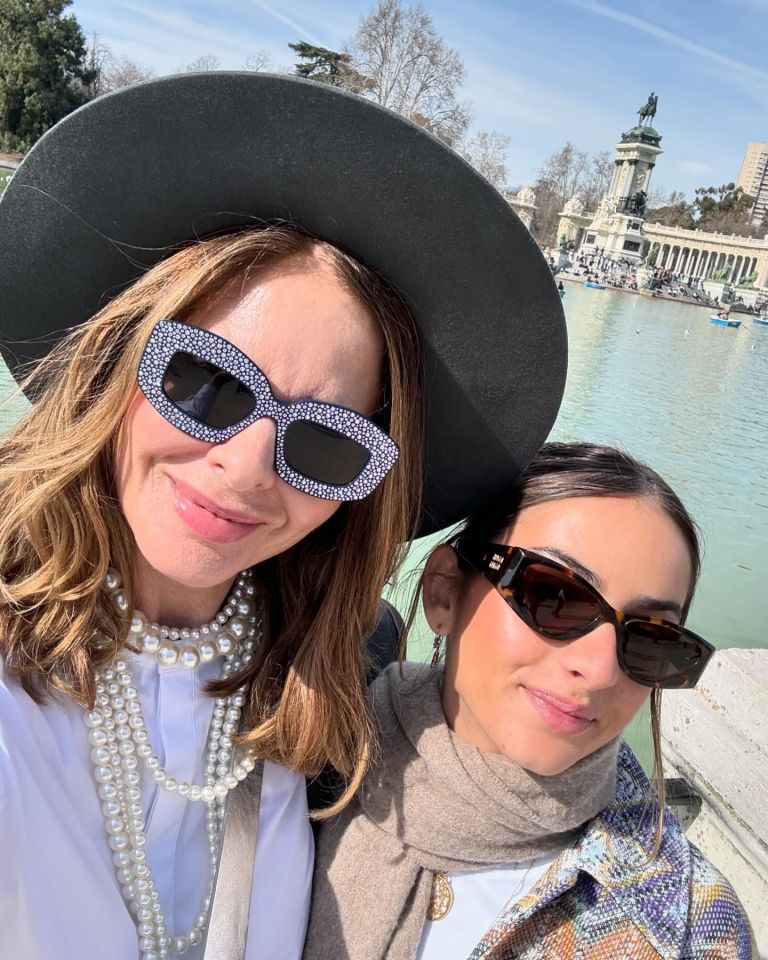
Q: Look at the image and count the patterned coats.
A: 1